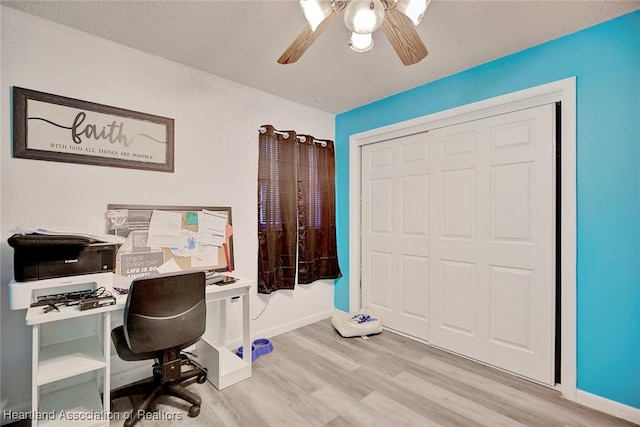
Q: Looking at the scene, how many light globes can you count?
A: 4